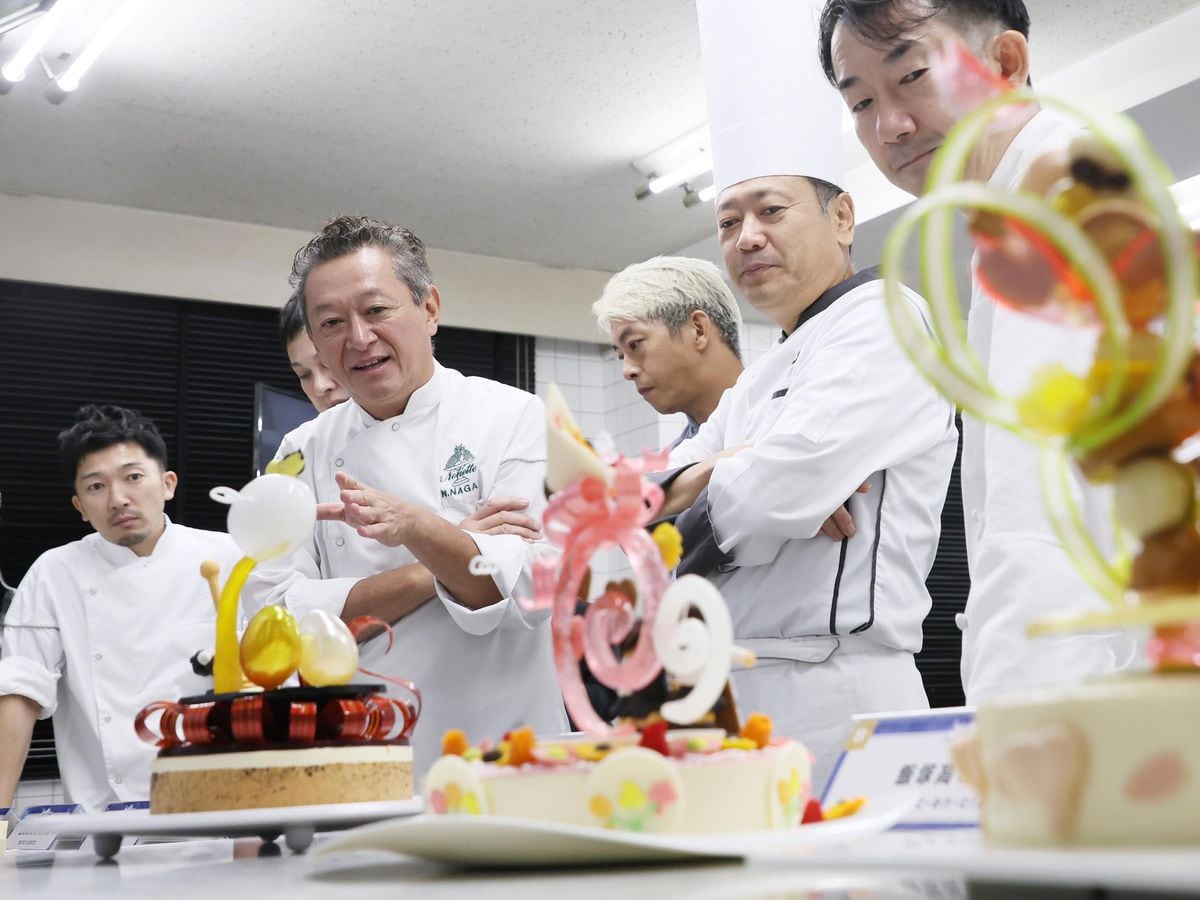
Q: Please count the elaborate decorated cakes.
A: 3